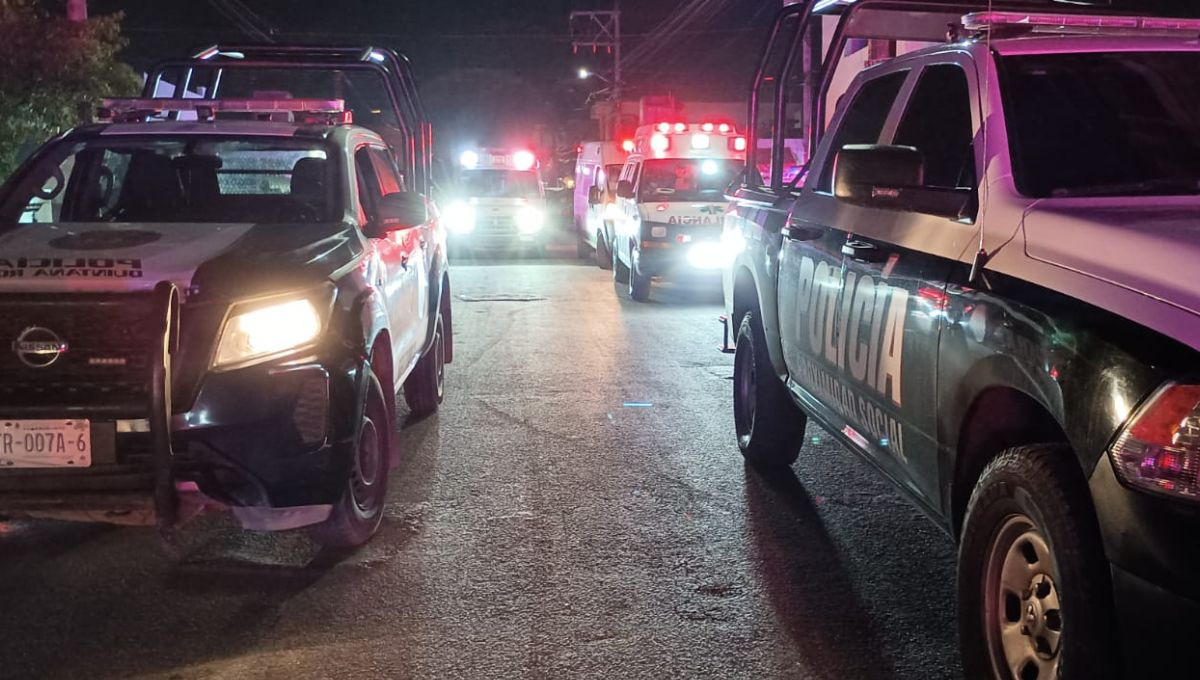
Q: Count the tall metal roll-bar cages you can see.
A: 2